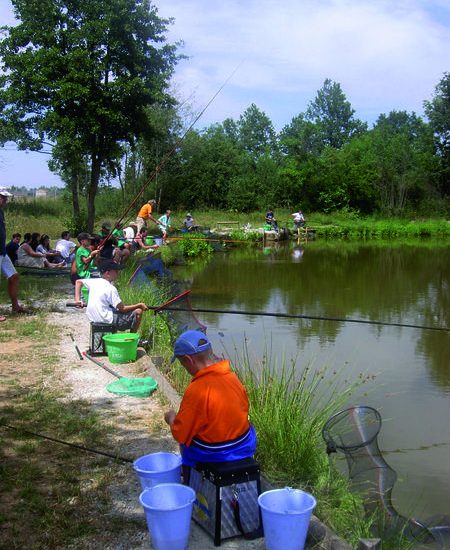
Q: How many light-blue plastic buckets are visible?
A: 3